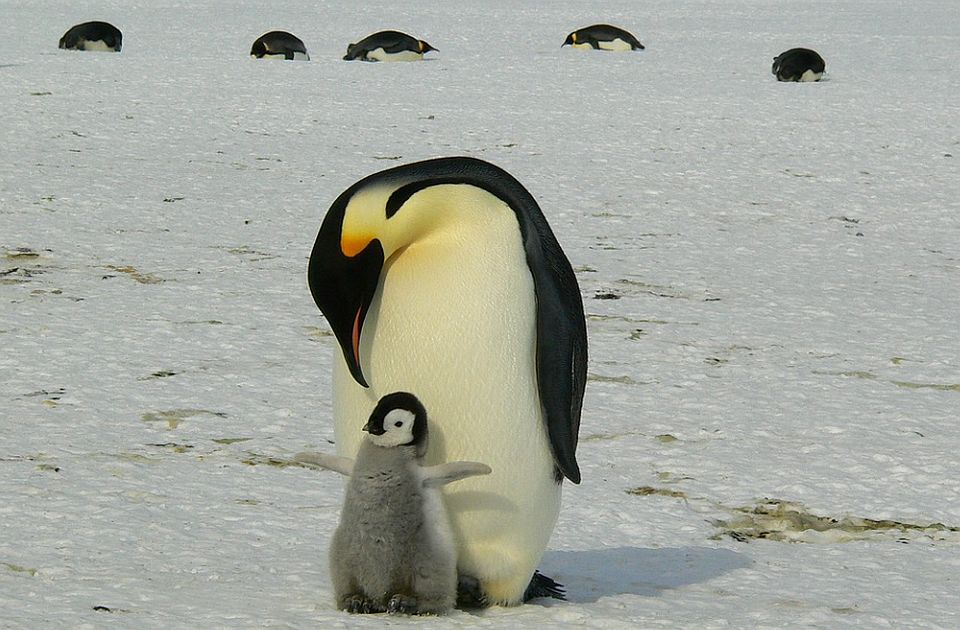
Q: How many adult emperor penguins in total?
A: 6